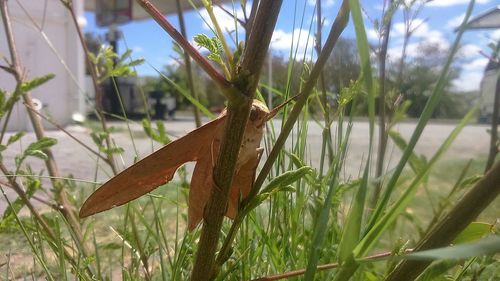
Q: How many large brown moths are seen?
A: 1